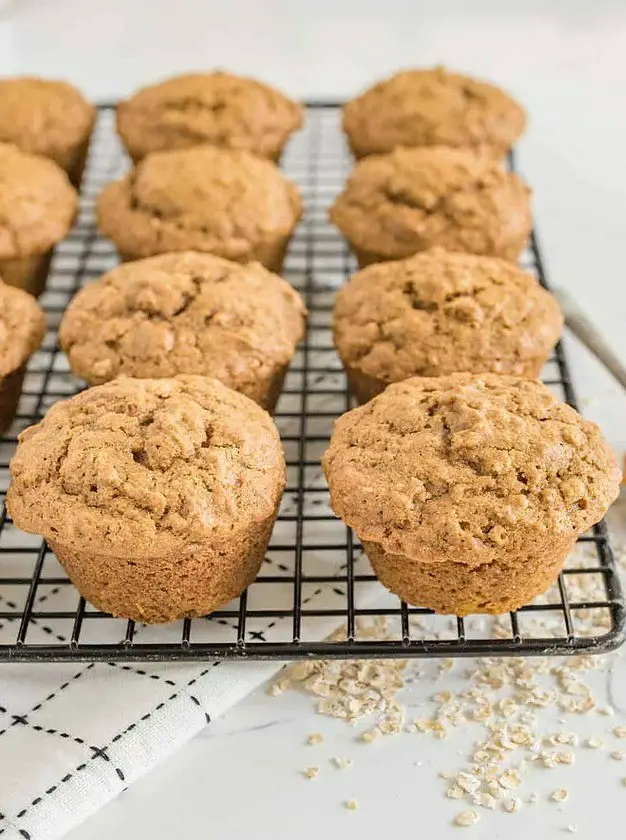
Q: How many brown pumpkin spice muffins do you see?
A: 11